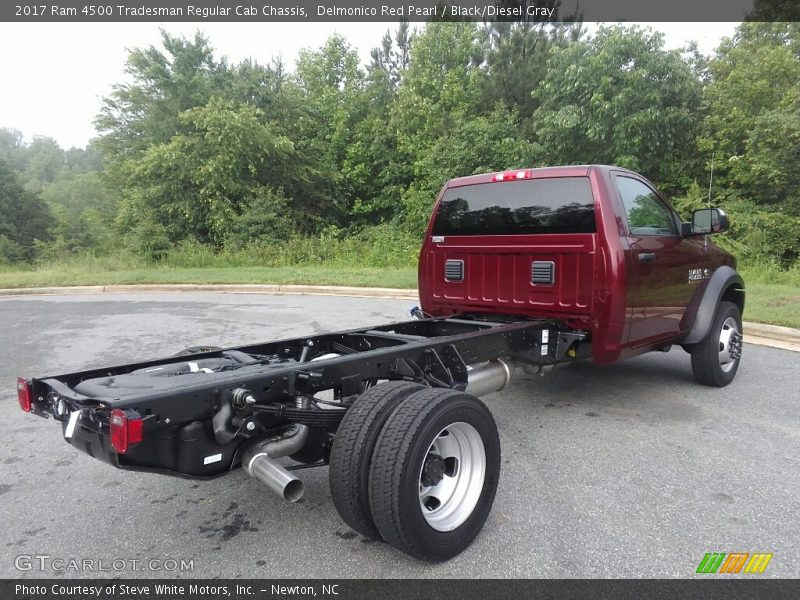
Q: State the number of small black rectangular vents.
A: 2